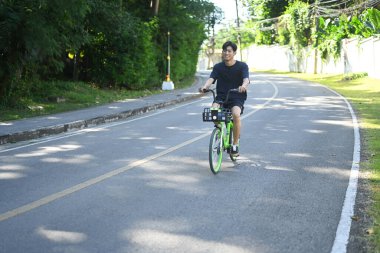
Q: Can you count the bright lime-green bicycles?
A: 1